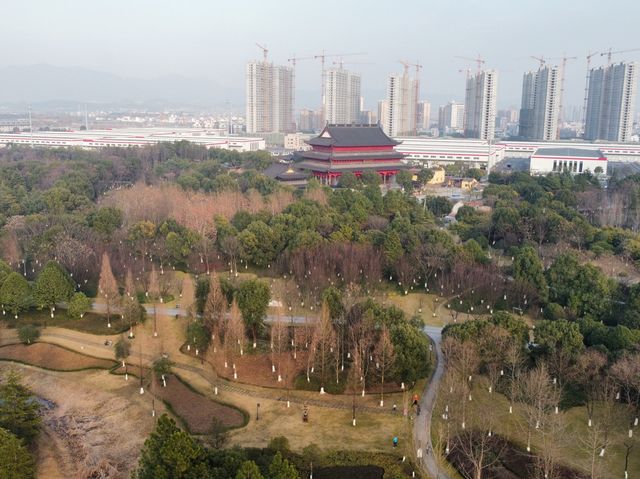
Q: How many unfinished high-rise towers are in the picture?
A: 6